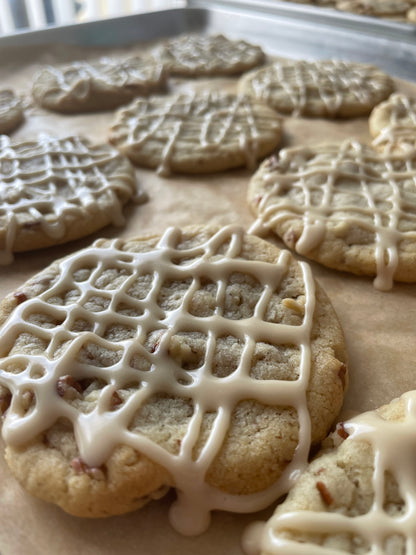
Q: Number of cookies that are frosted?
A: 10